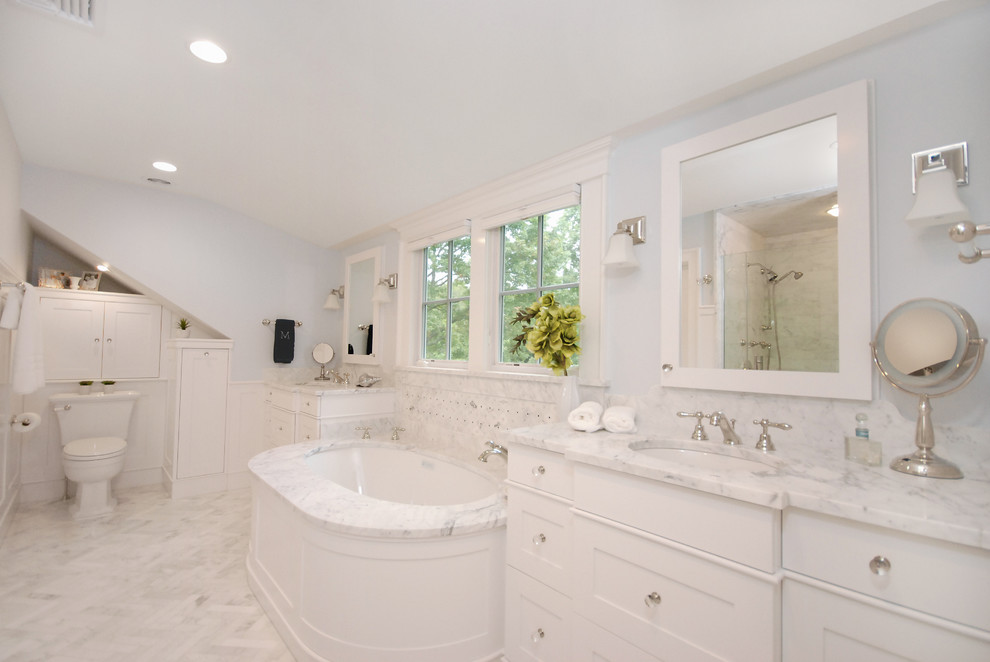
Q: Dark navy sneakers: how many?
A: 0